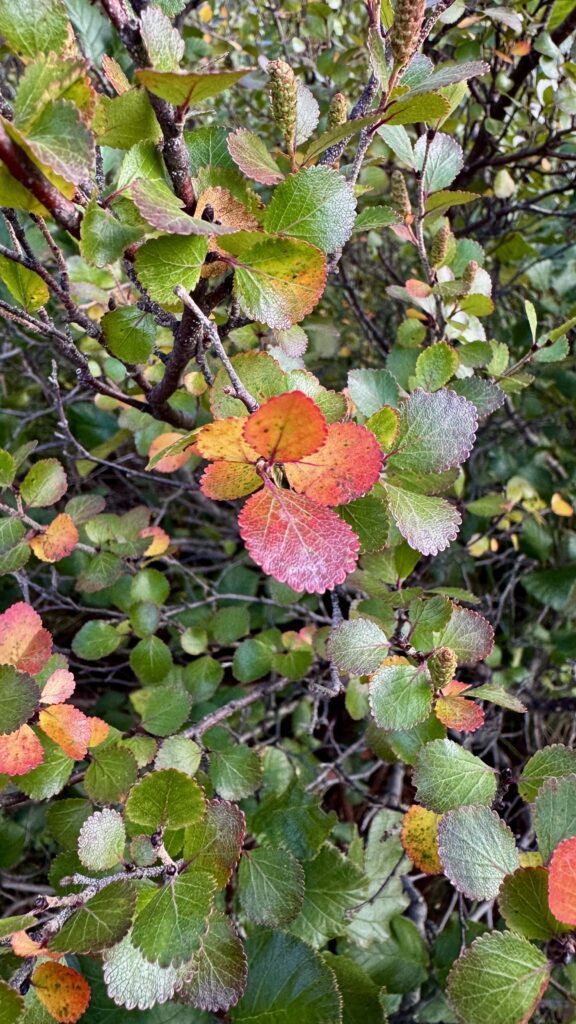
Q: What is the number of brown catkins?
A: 7